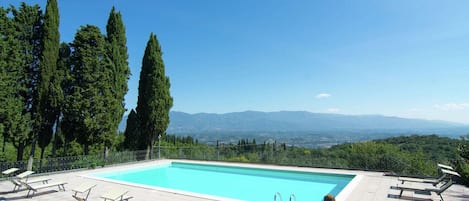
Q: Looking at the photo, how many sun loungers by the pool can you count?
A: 6